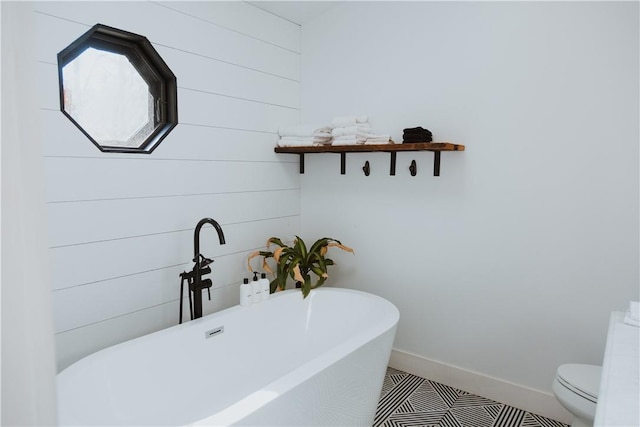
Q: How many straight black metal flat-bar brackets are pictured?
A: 4